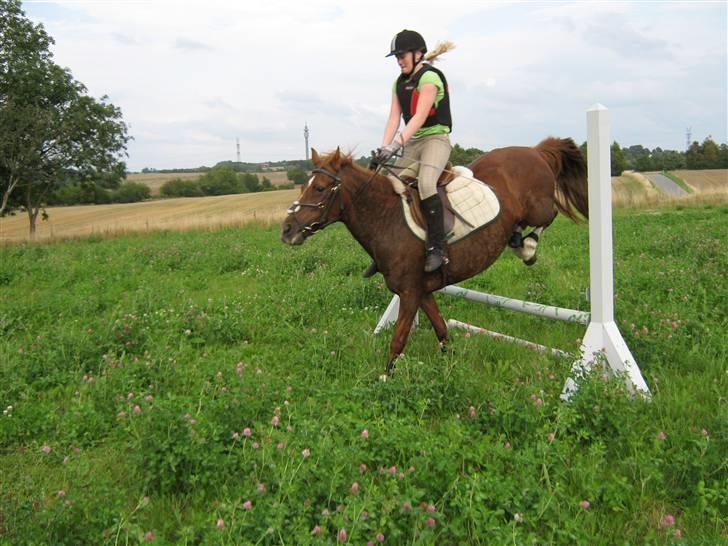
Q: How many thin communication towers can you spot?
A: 3